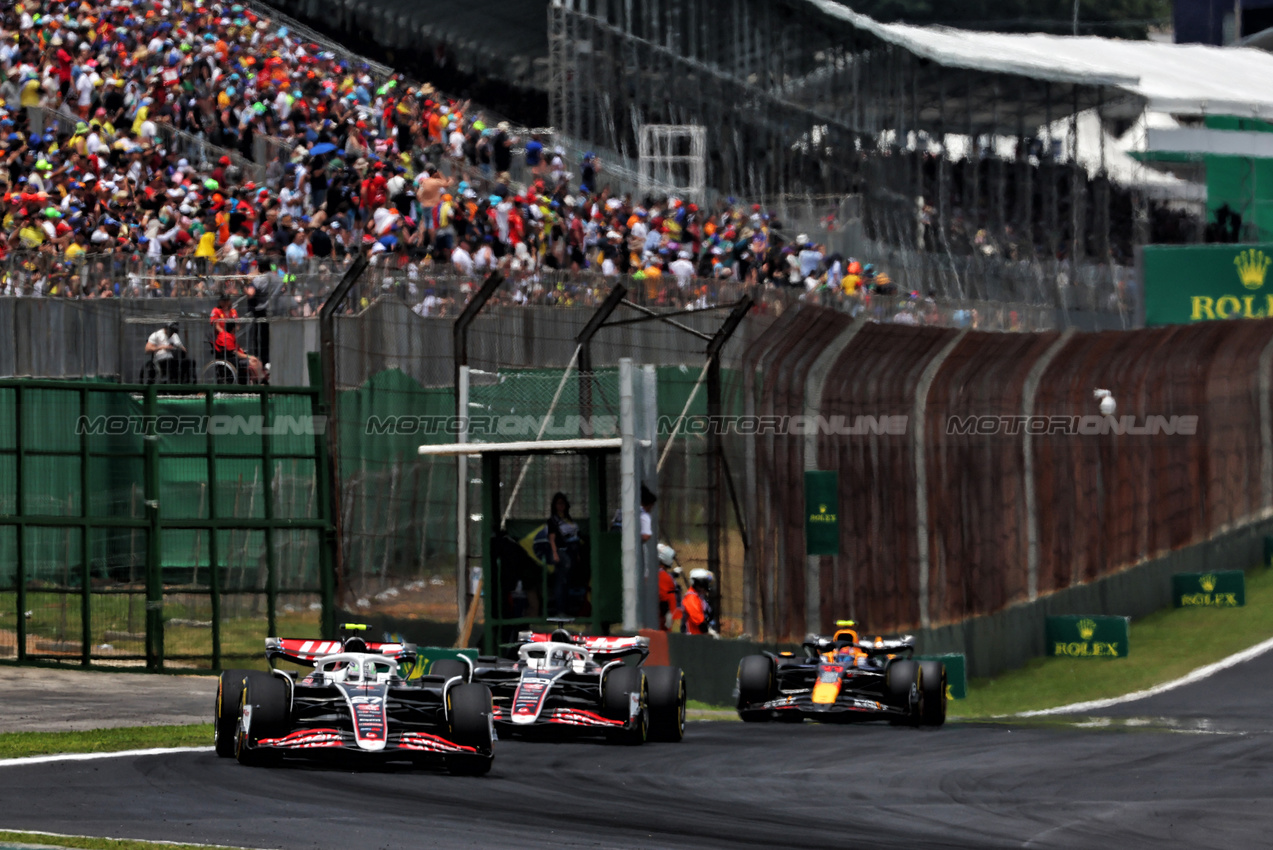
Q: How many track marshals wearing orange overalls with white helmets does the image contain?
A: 2